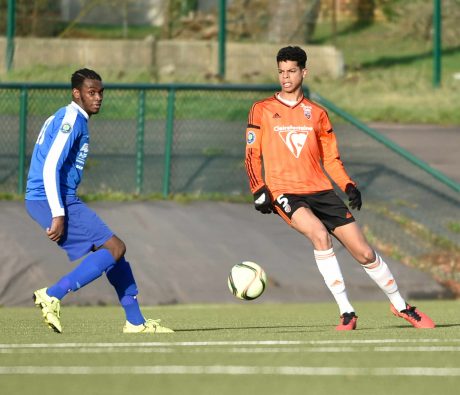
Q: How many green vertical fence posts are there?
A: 6